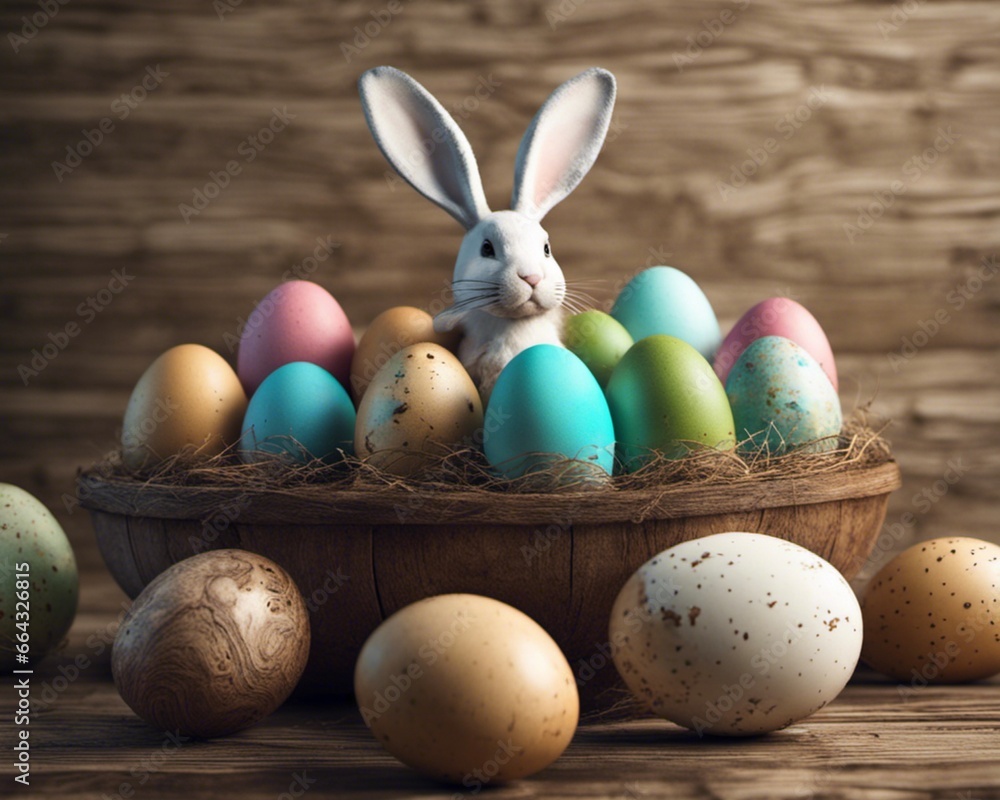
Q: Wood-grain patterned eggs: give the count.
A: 1